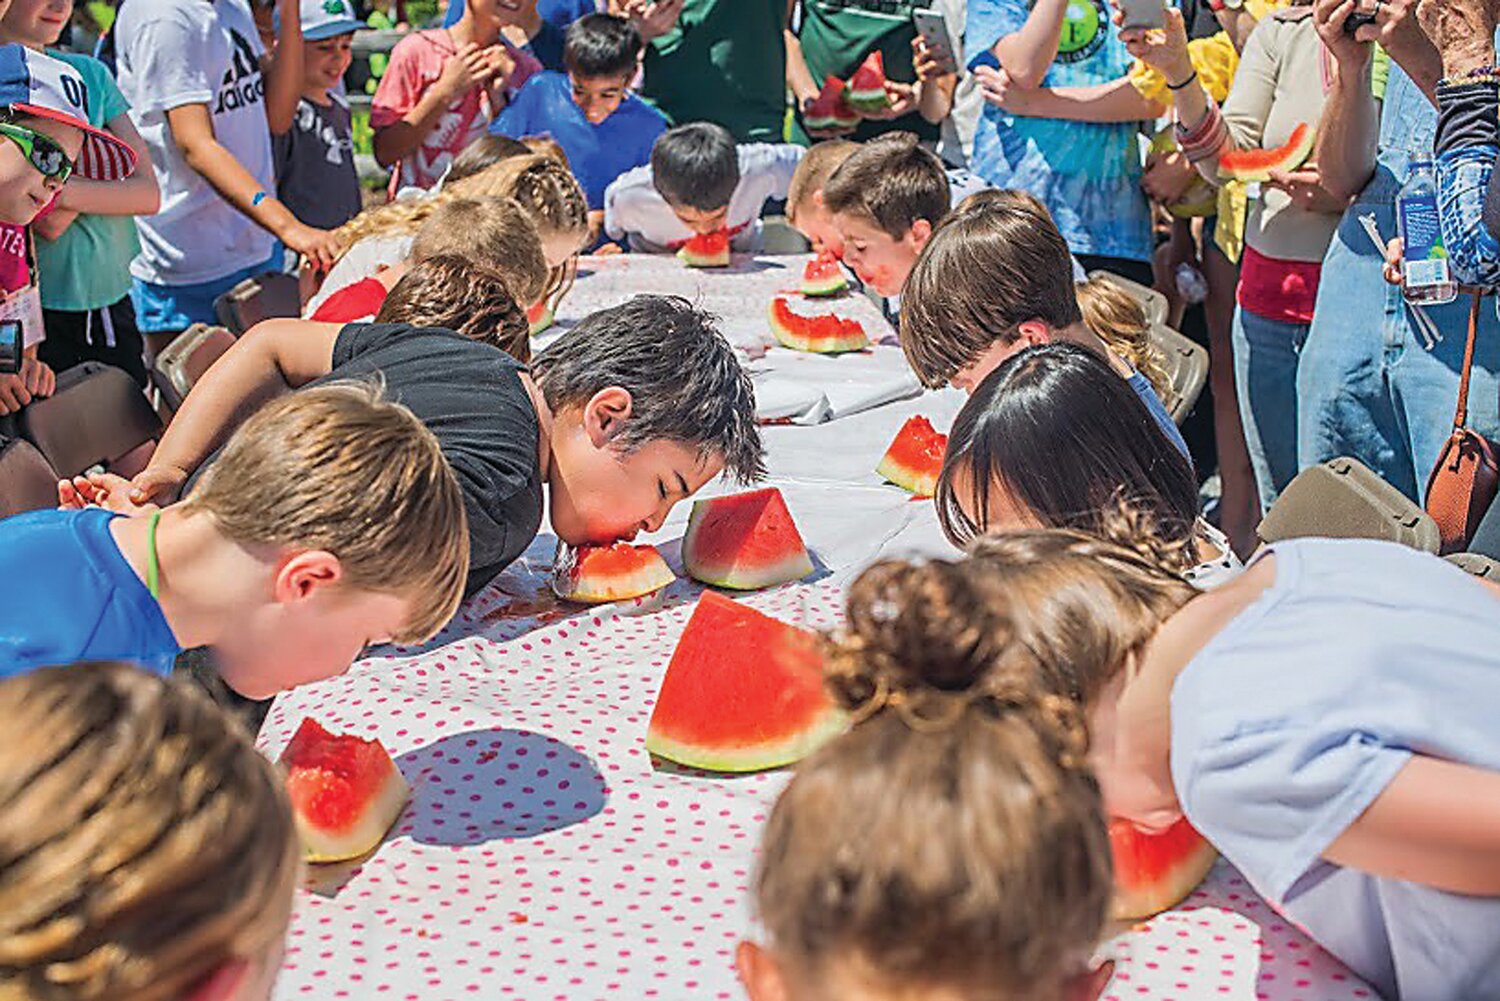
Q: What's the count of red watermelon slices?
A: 13